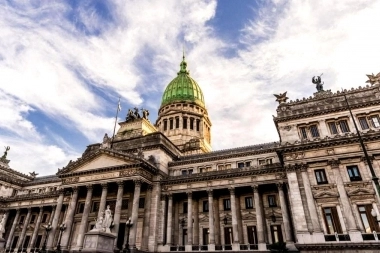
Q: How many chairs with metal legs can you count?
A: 0